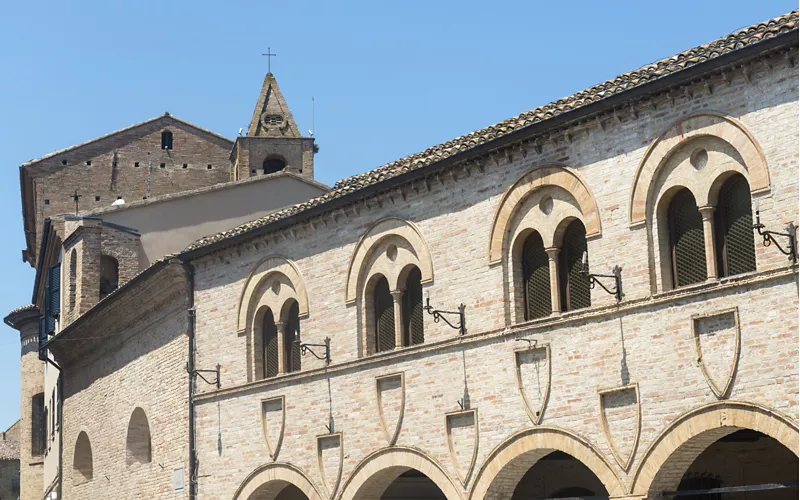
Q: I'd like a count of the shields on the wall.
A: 7